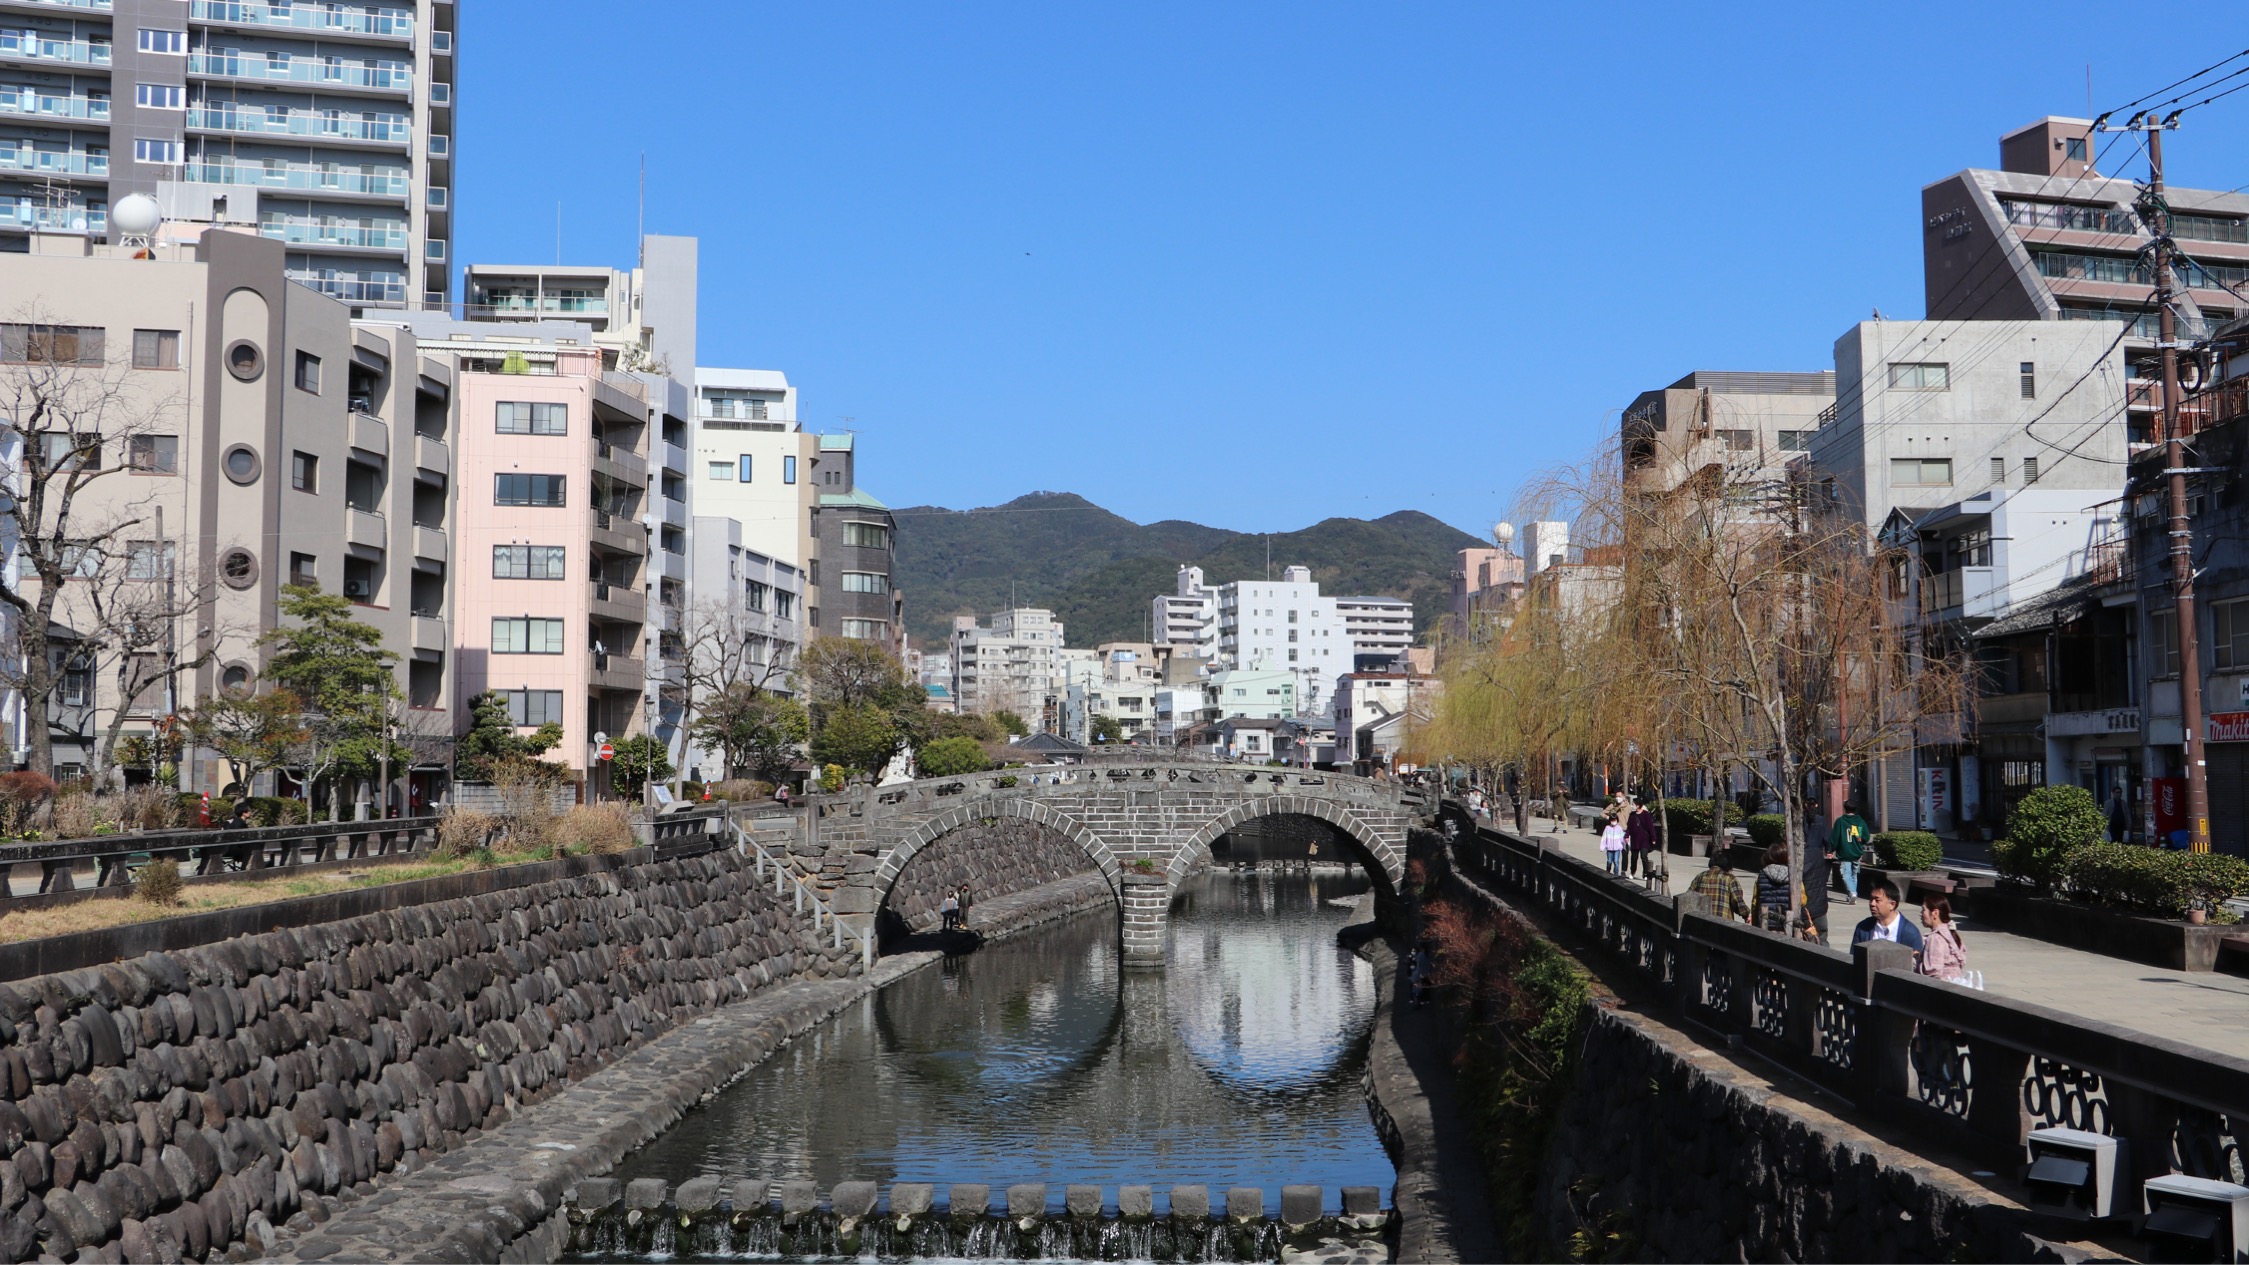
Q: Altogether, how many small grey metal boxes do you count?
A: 2